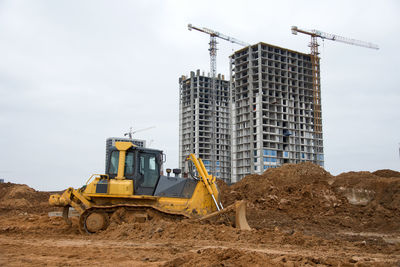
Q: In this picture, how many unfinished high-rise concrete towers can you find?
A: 2